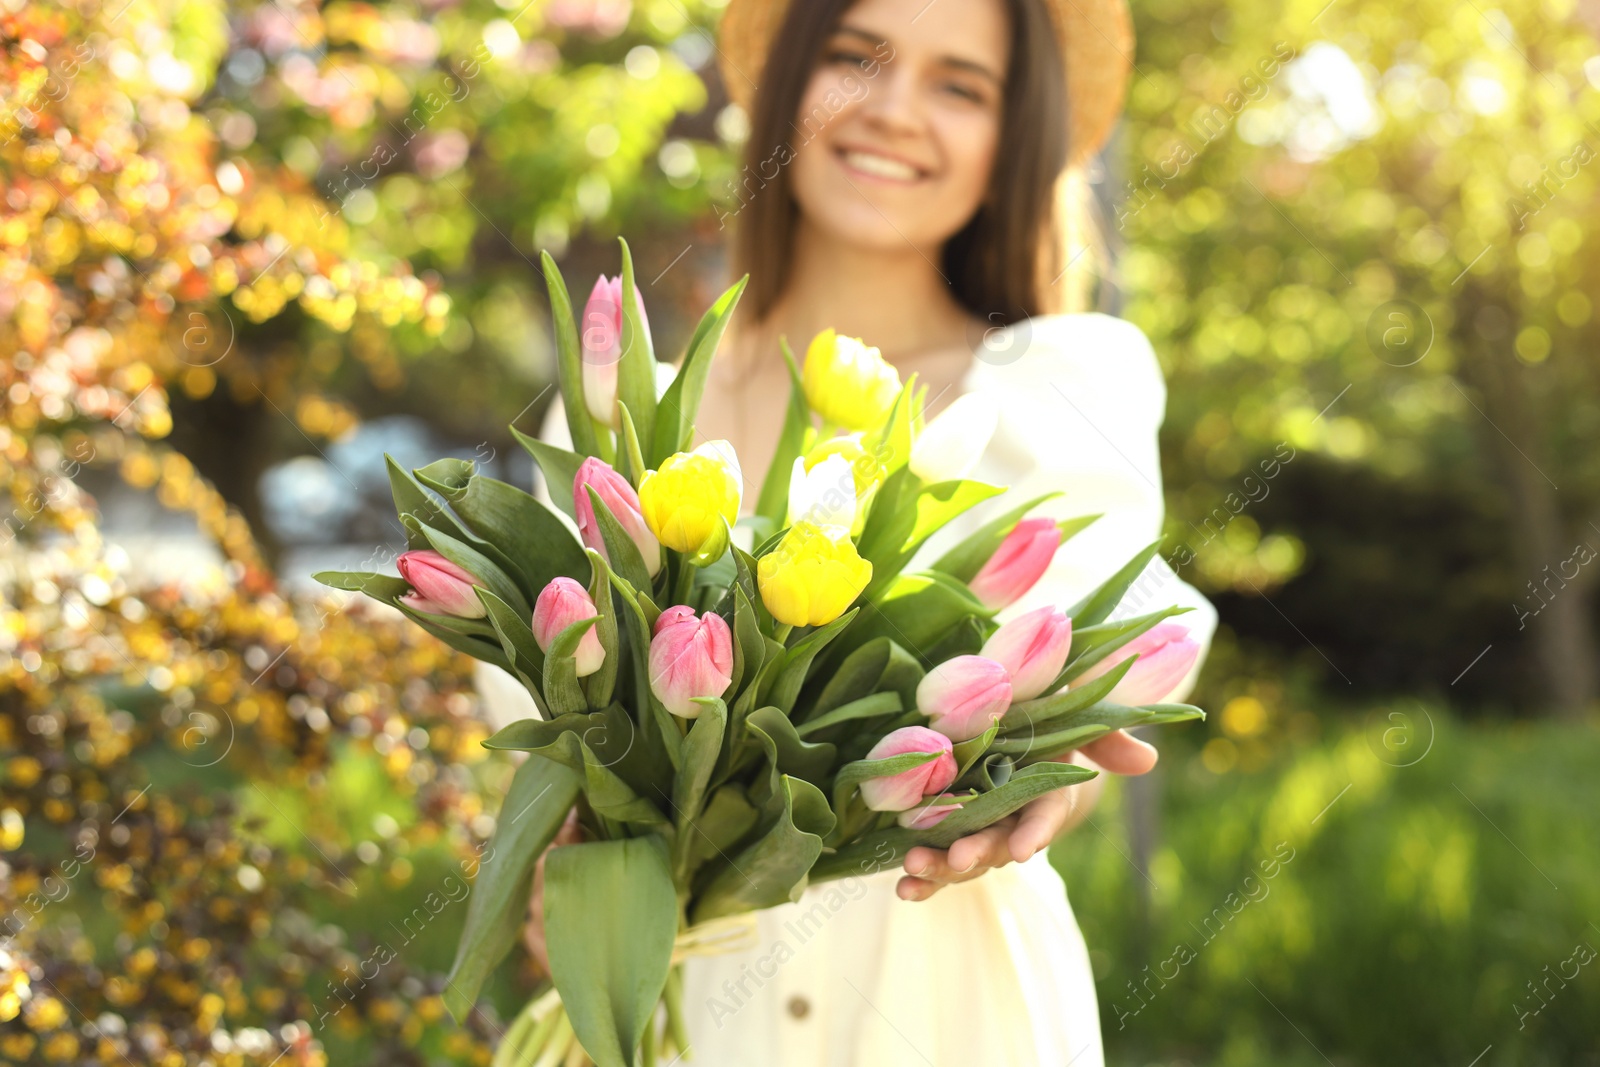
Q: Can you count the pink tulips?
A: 11